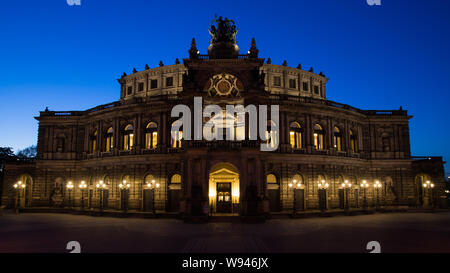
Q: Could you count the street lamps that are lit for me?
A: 12